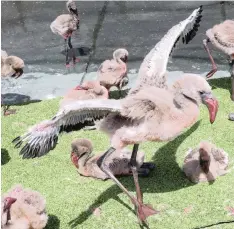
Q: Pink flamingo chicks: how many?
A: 9